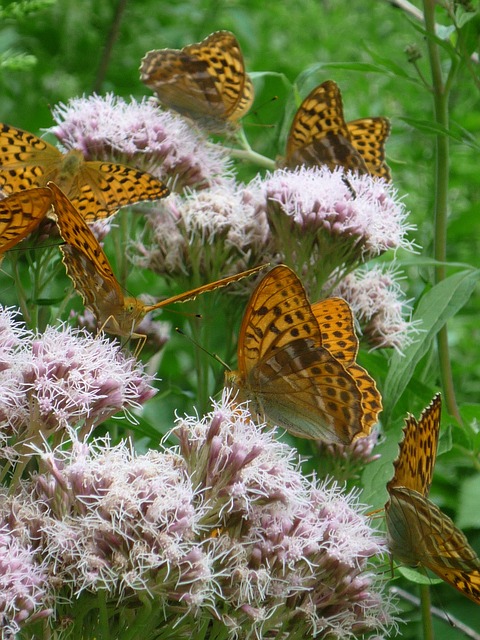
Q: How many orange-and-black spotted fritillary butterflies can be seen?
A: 7